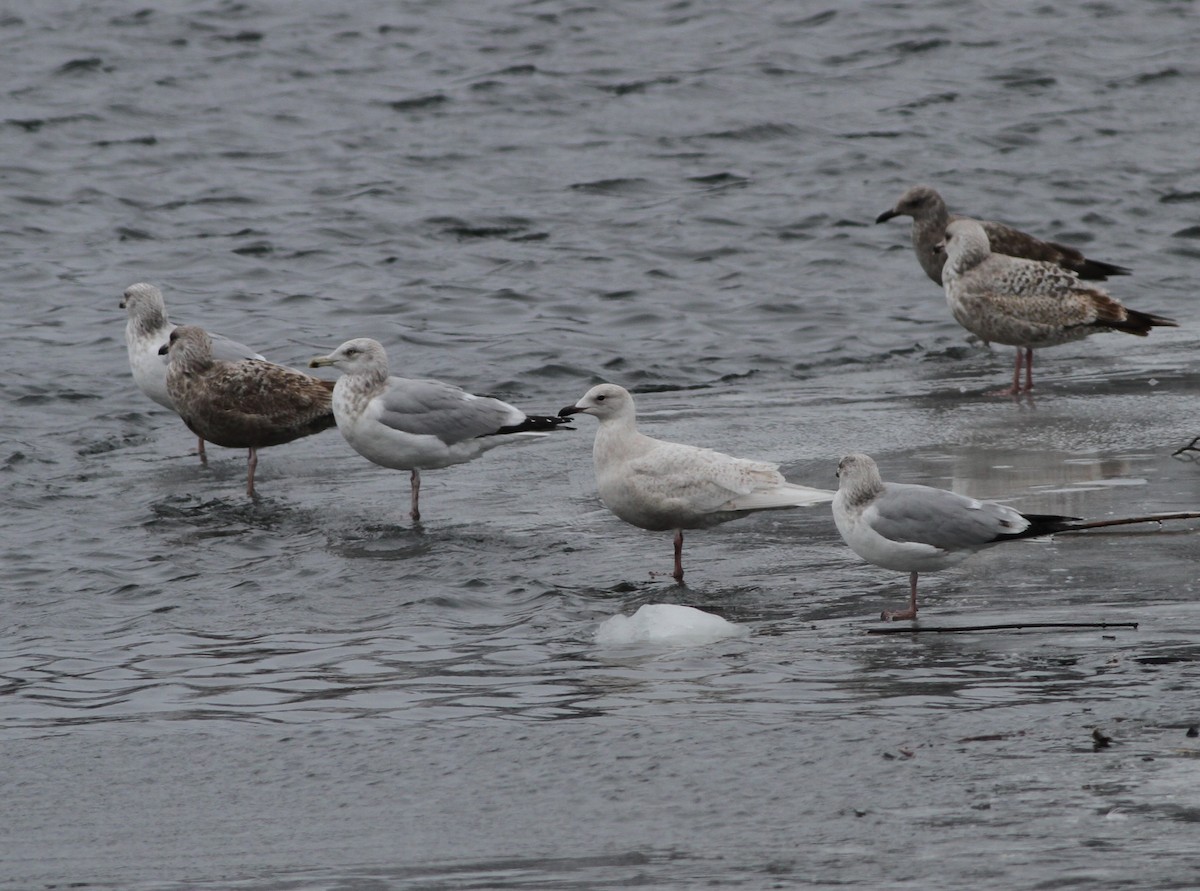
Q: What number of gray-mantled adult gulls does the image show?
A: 3